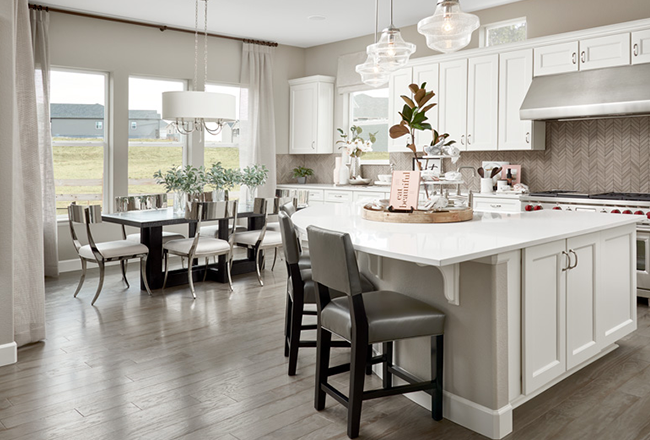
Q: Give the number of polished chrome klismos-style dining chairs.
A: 6